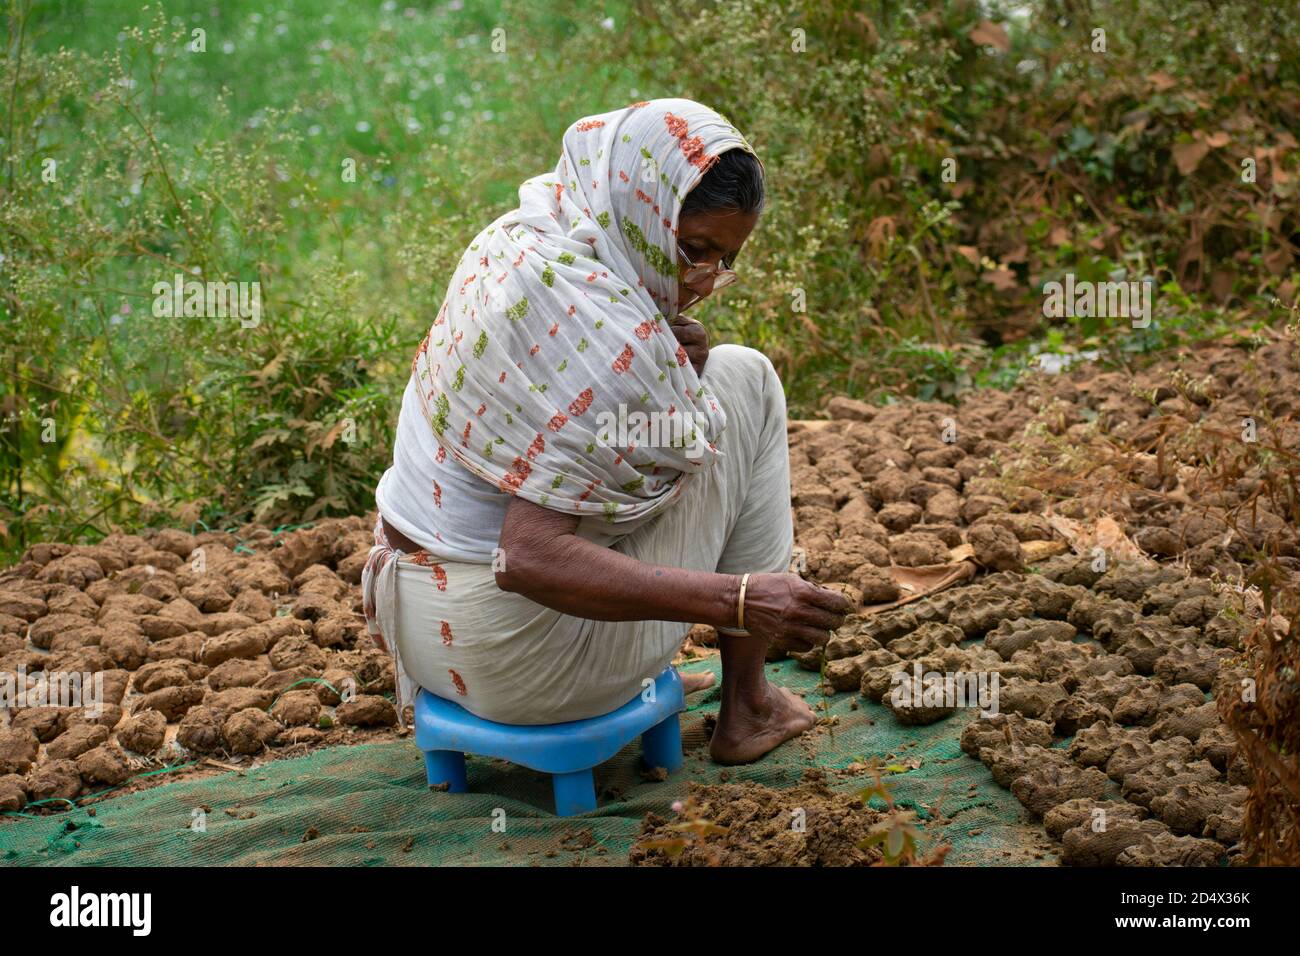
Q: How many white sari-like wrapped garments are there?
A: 1